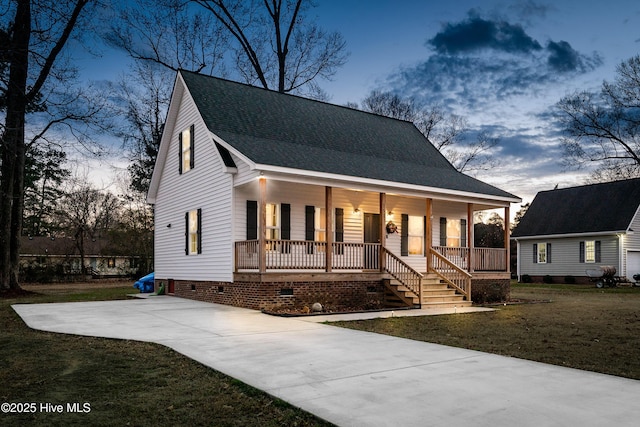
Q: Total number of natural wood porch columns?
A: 6